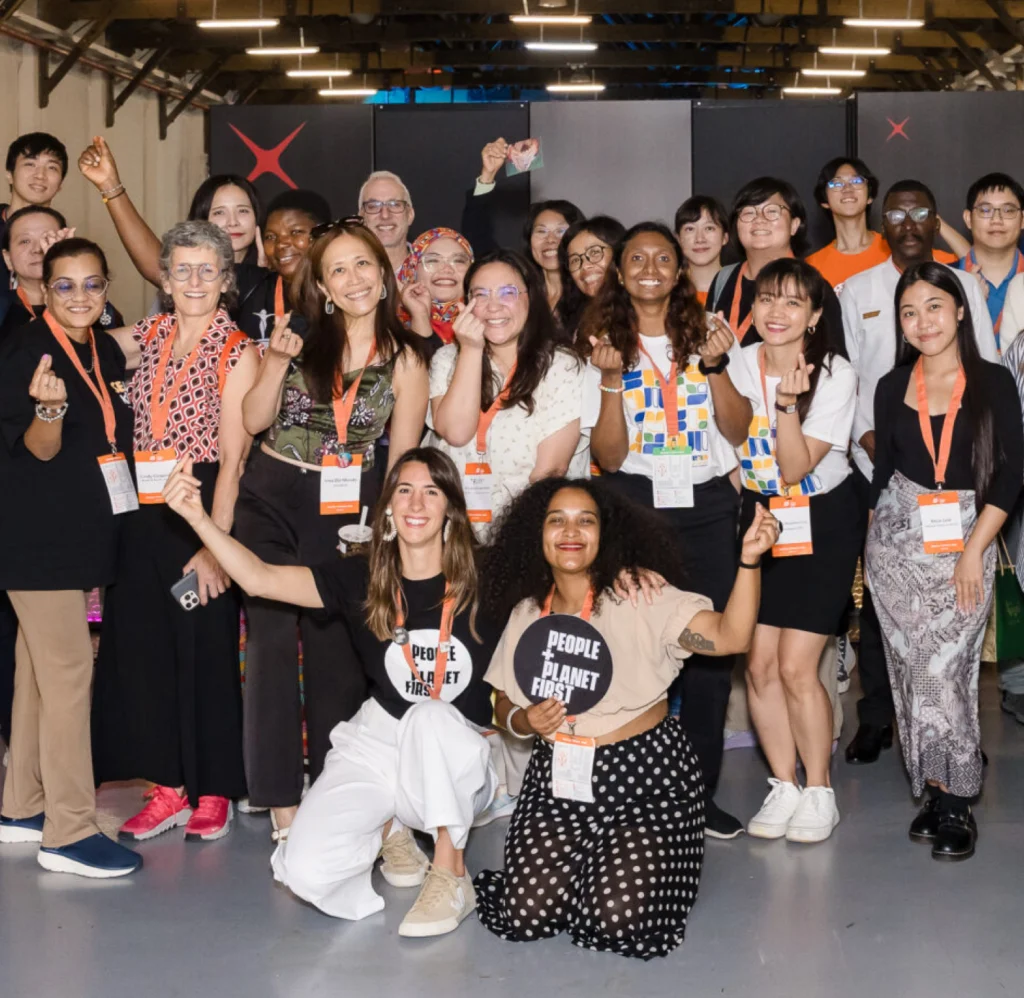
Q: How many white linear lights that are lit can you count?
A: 11